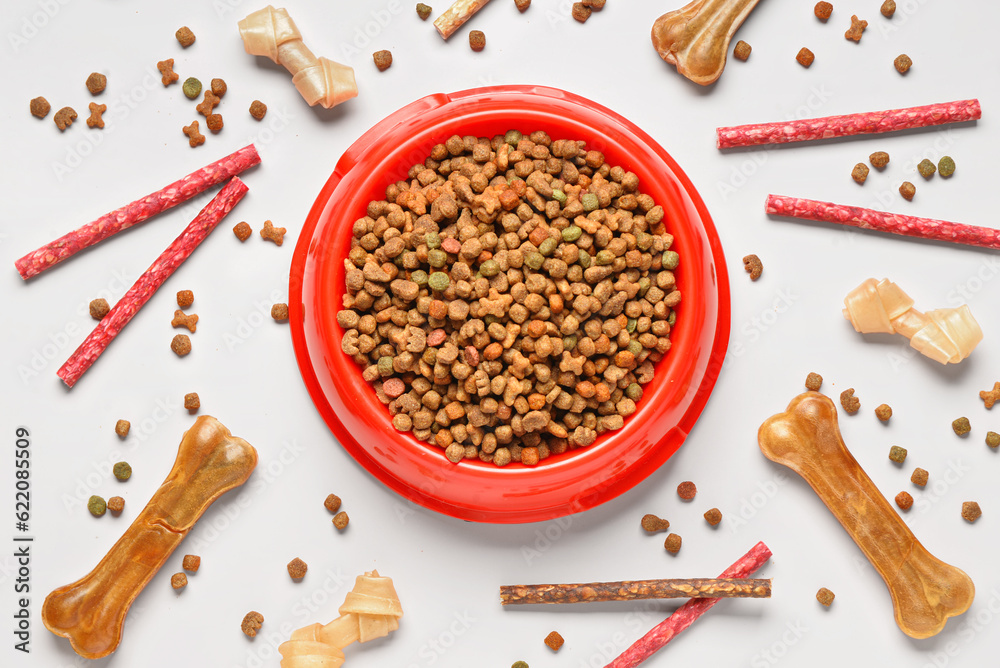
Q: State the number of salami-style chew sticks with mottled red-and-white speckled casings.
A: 5